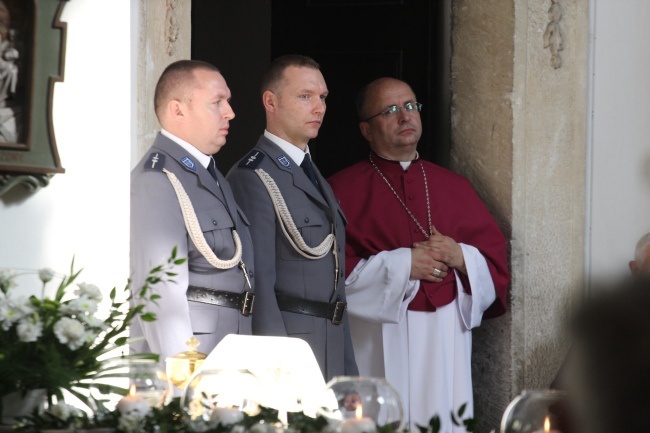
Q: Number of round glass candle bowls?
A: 4